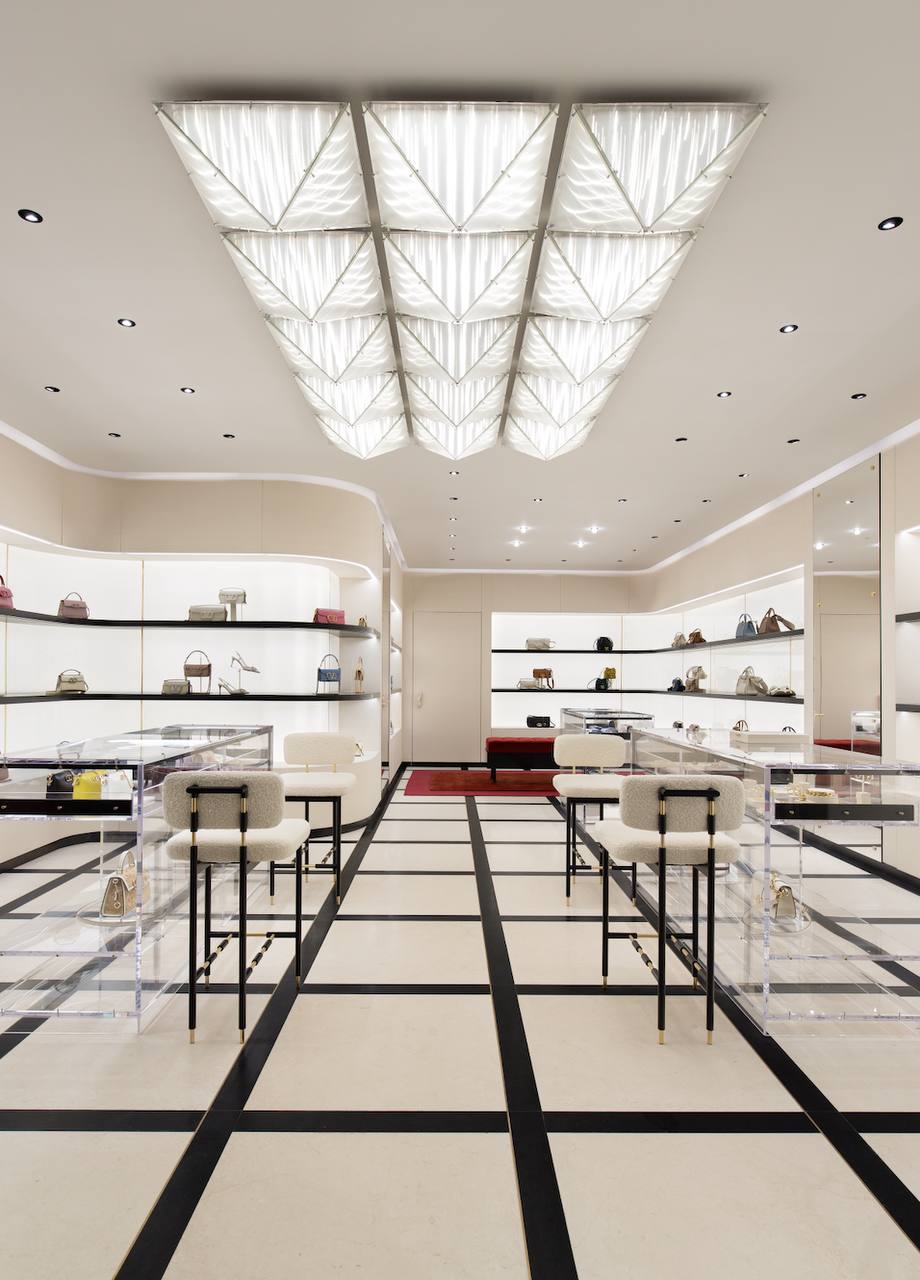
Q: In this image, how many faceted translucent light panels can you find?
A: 15